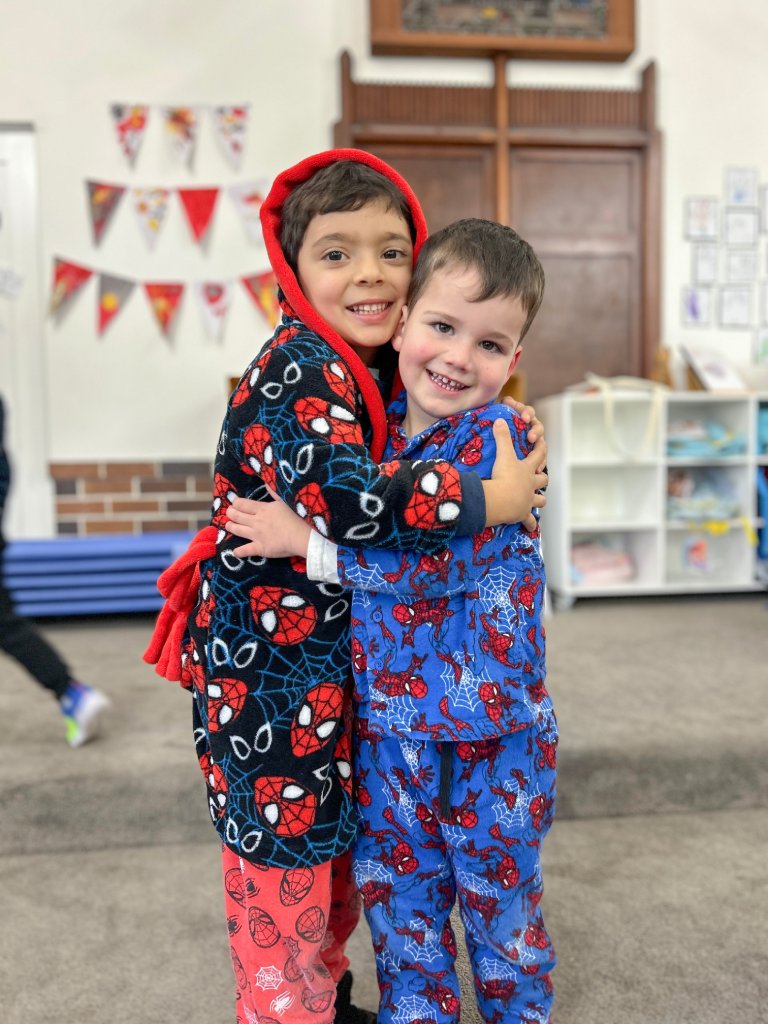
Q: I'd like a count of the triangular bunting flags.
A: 12